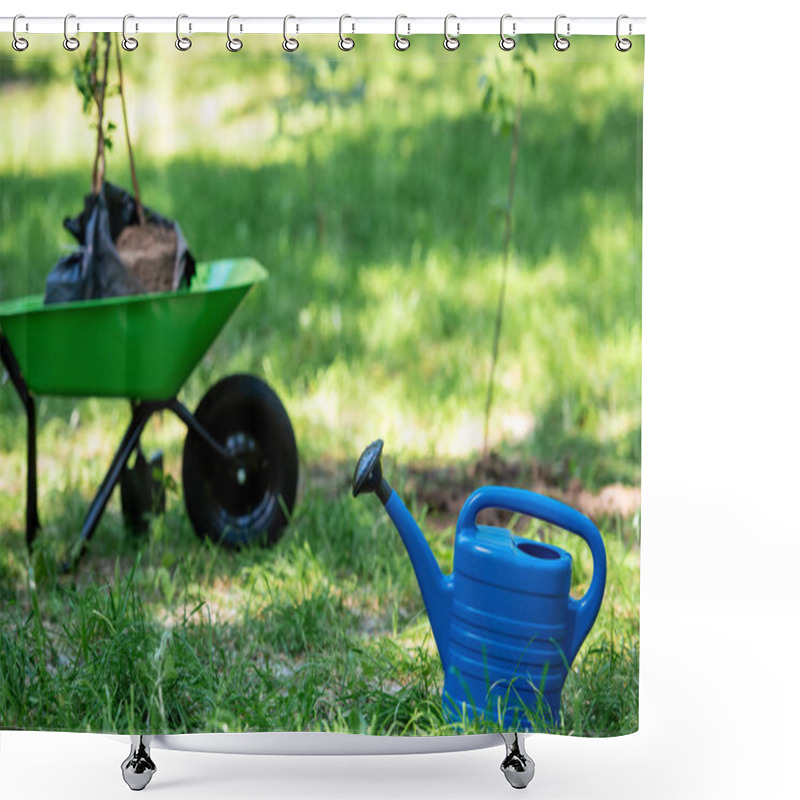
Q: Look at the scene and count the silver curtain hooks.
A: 12